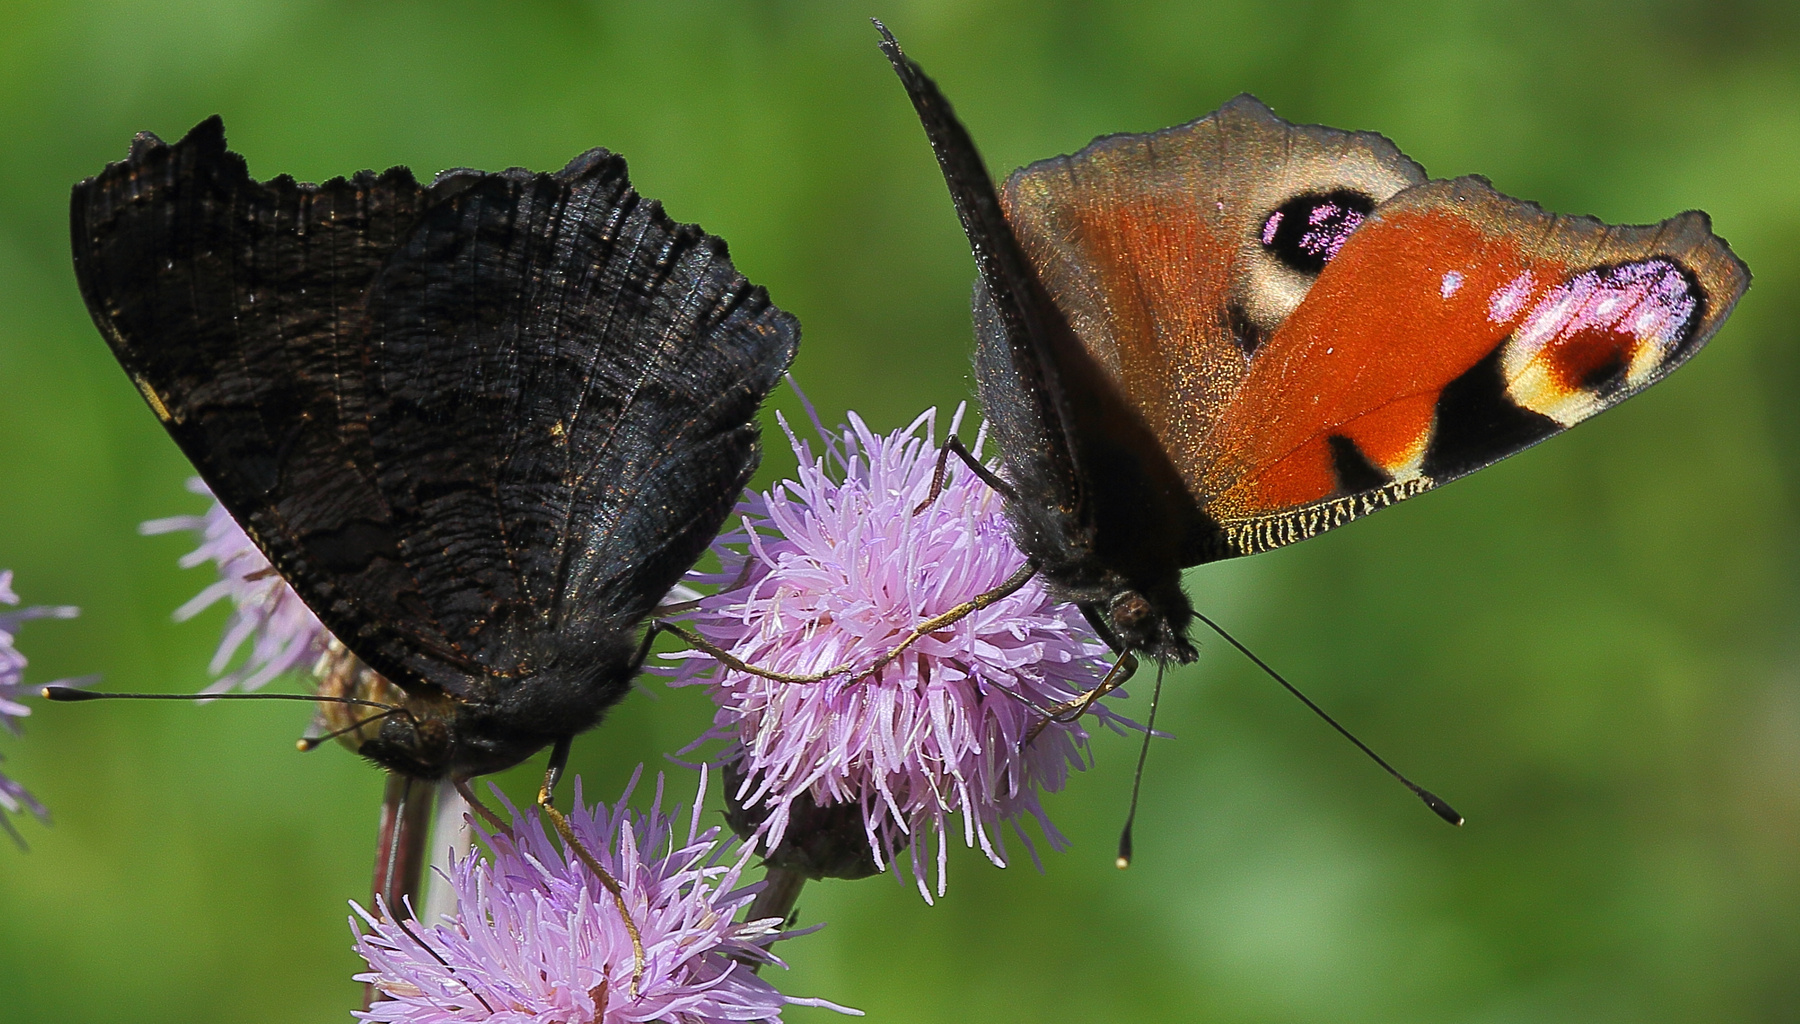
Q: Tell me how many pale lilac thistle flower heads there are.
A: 4